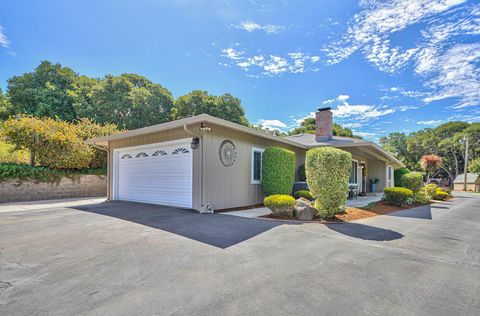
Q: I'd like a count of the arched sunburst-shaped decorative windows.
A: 4